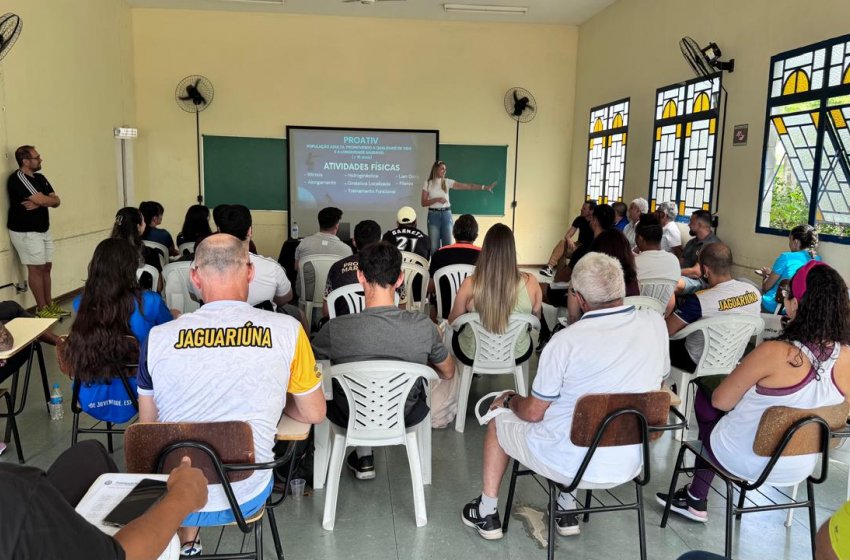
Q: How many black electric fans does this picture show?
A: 4